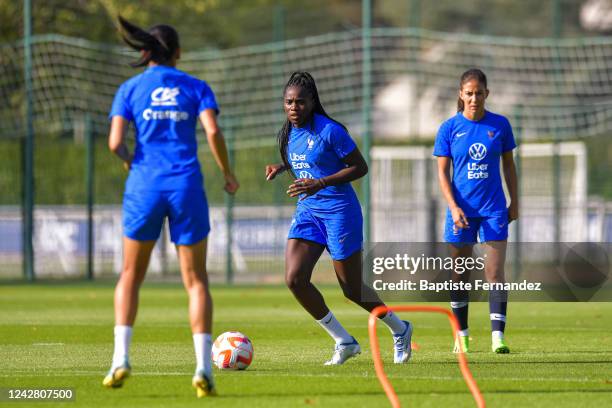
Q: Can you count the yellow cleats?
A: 2